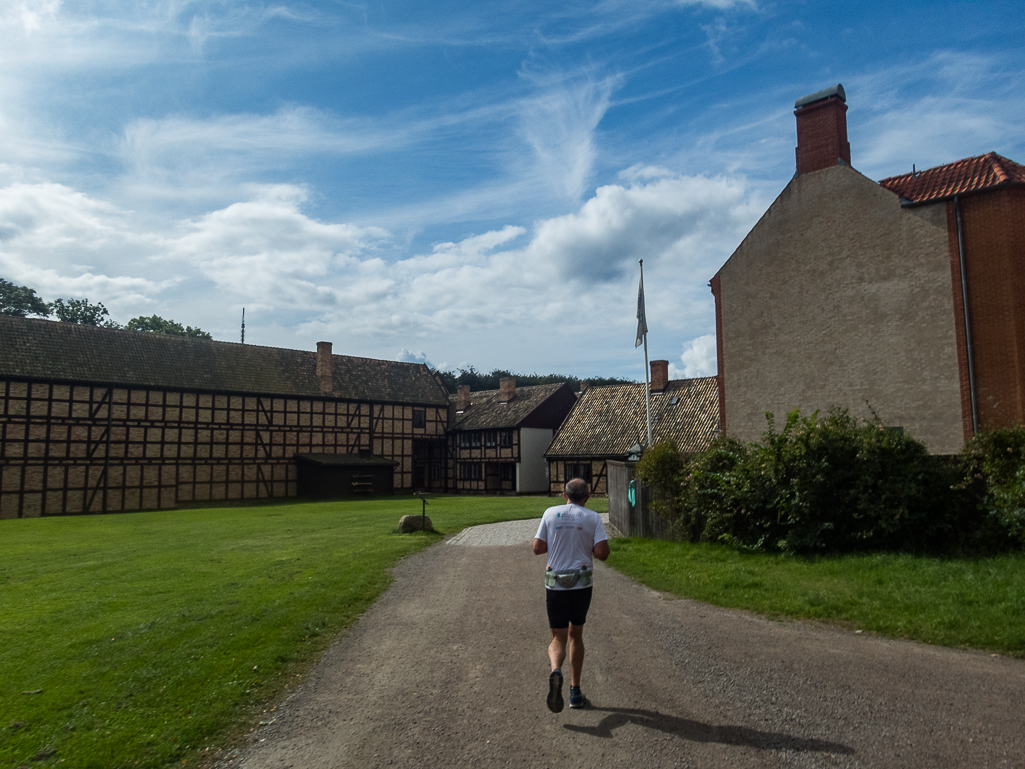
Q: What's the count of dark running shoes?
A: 2